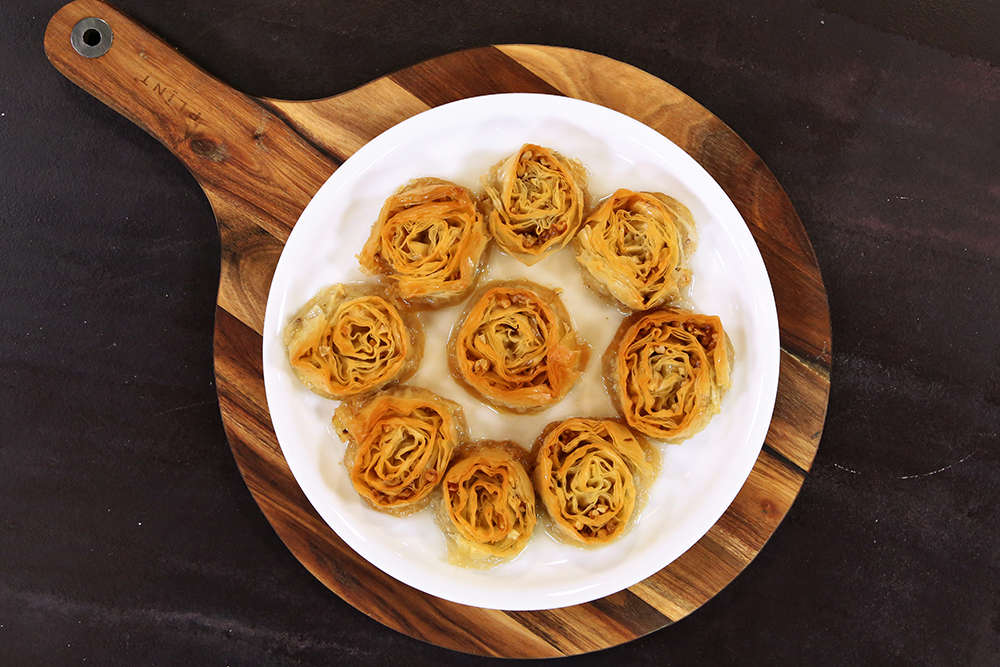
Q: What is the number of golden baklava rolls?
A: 9